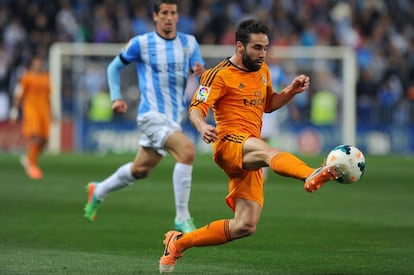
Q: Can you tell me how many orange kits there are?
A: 2